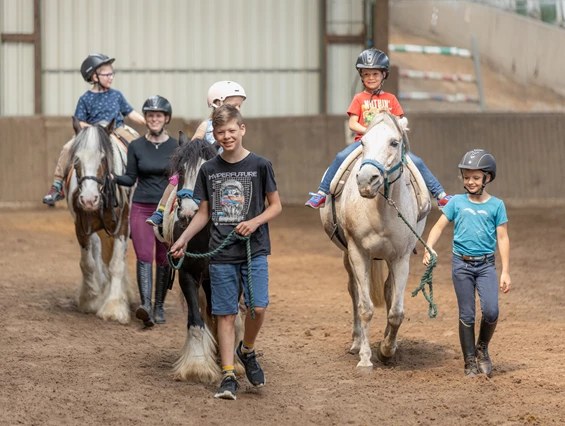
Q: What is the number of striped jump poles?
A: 3